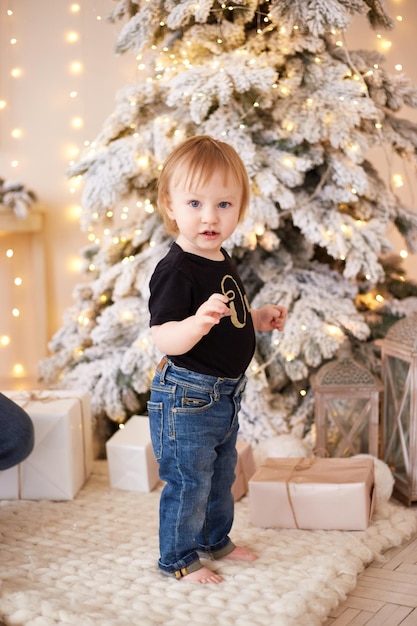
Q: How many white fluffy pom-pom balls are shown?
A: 2